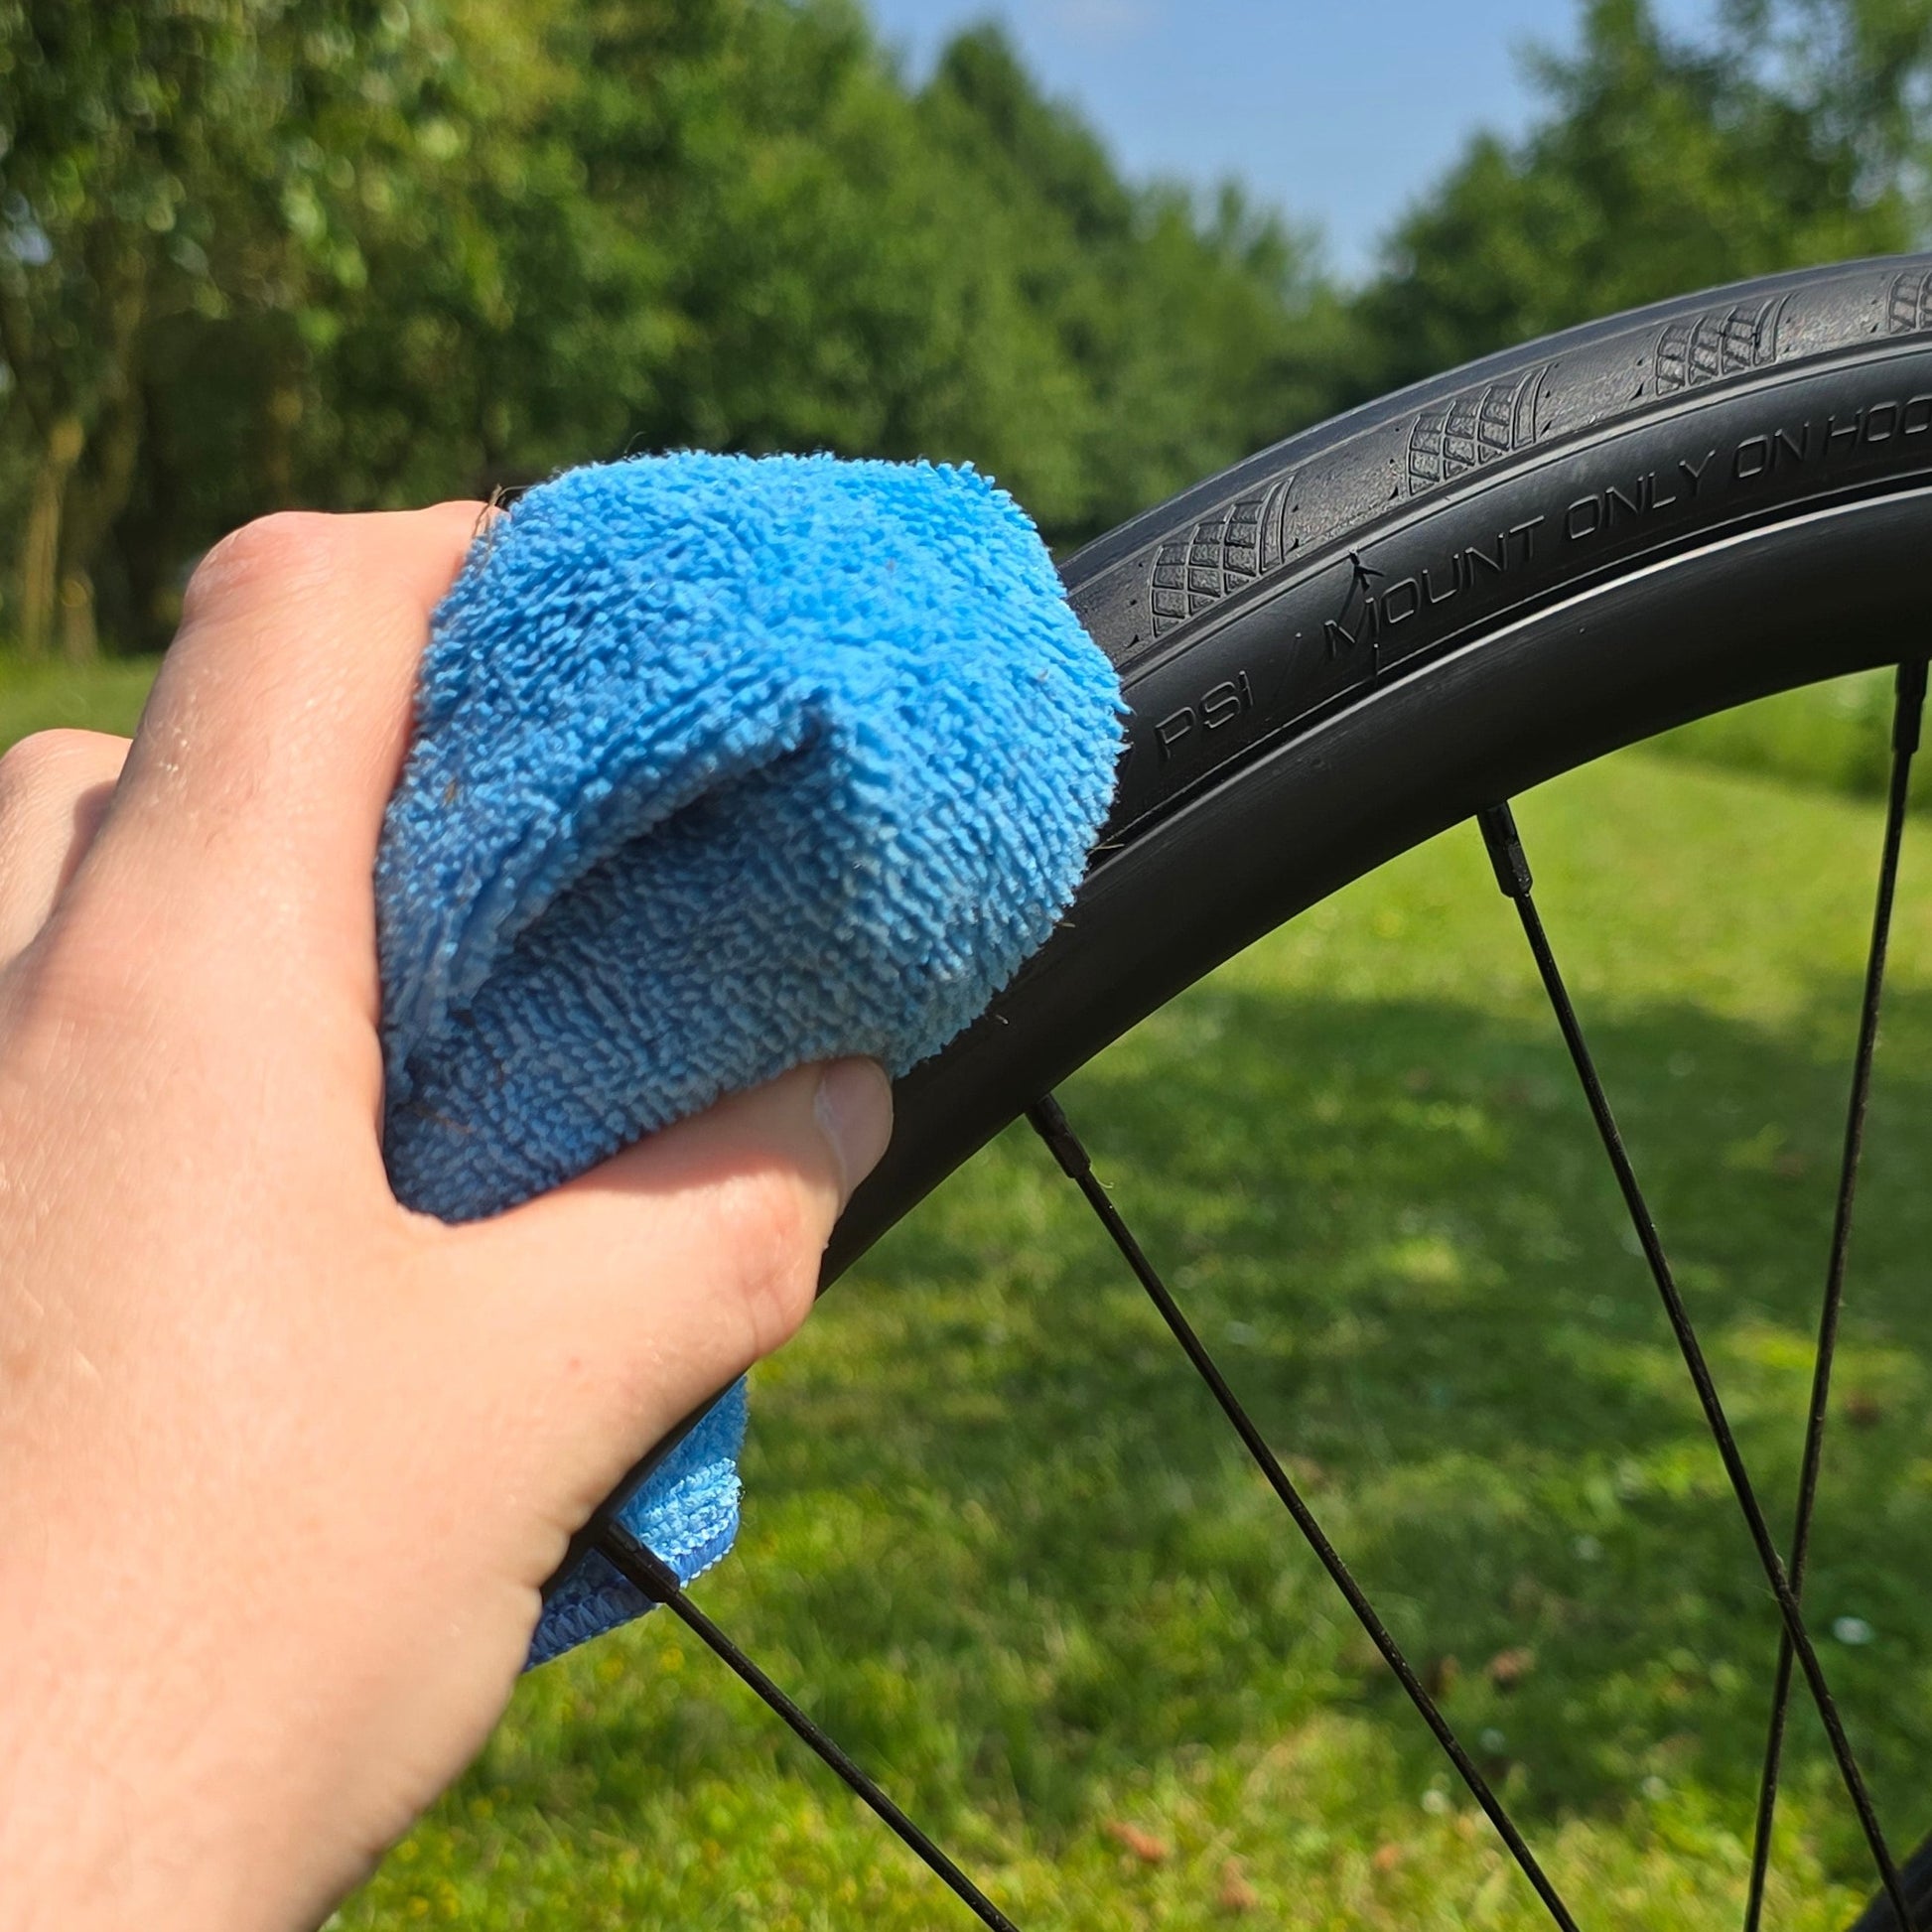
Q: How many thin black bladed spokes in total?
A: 4